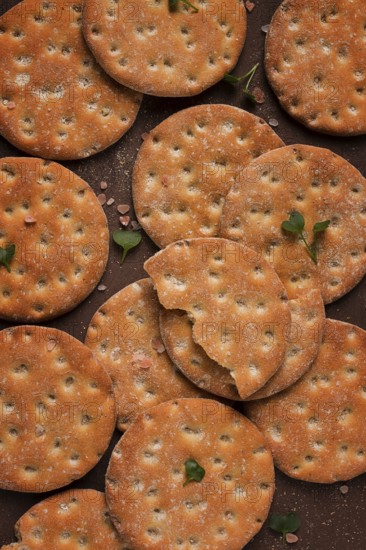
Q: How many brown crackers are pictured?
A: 13